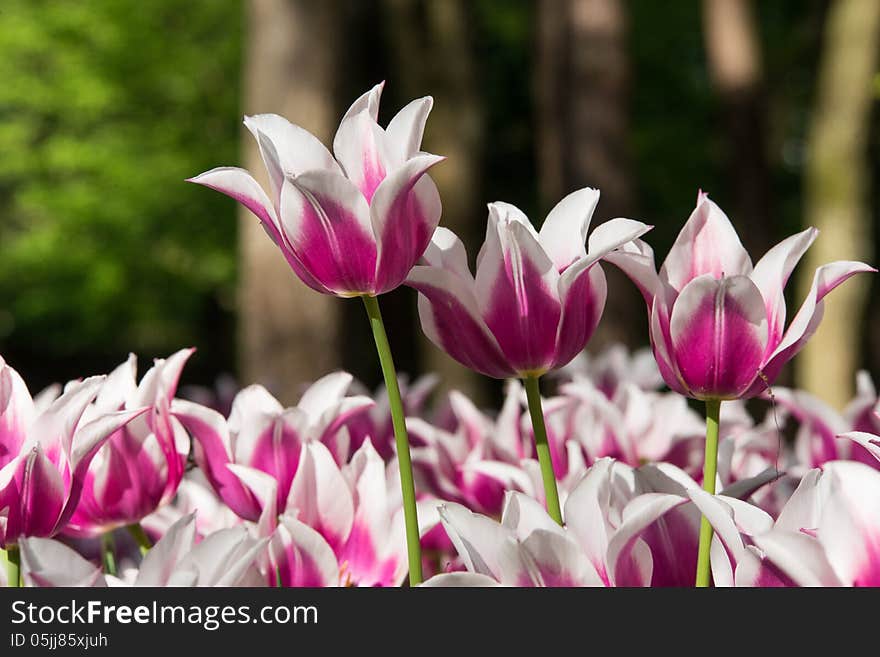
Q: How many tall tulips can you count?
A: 3